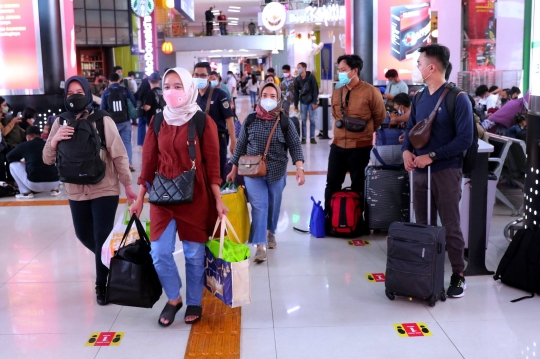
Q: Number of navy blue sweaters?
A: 1